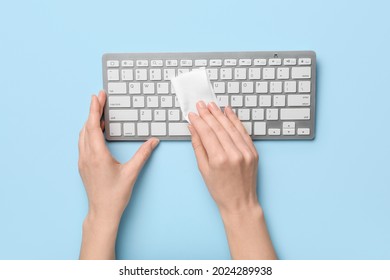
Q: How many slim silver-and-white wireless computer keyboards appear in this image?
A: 1